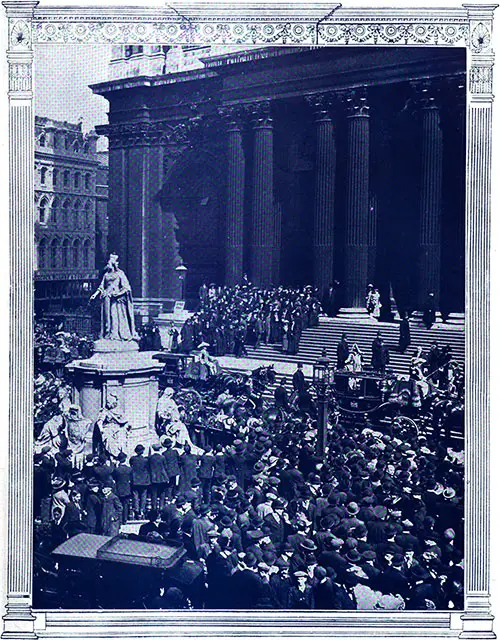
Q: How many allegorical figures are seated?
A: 3